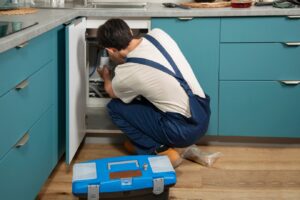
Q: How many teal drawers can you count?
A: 6